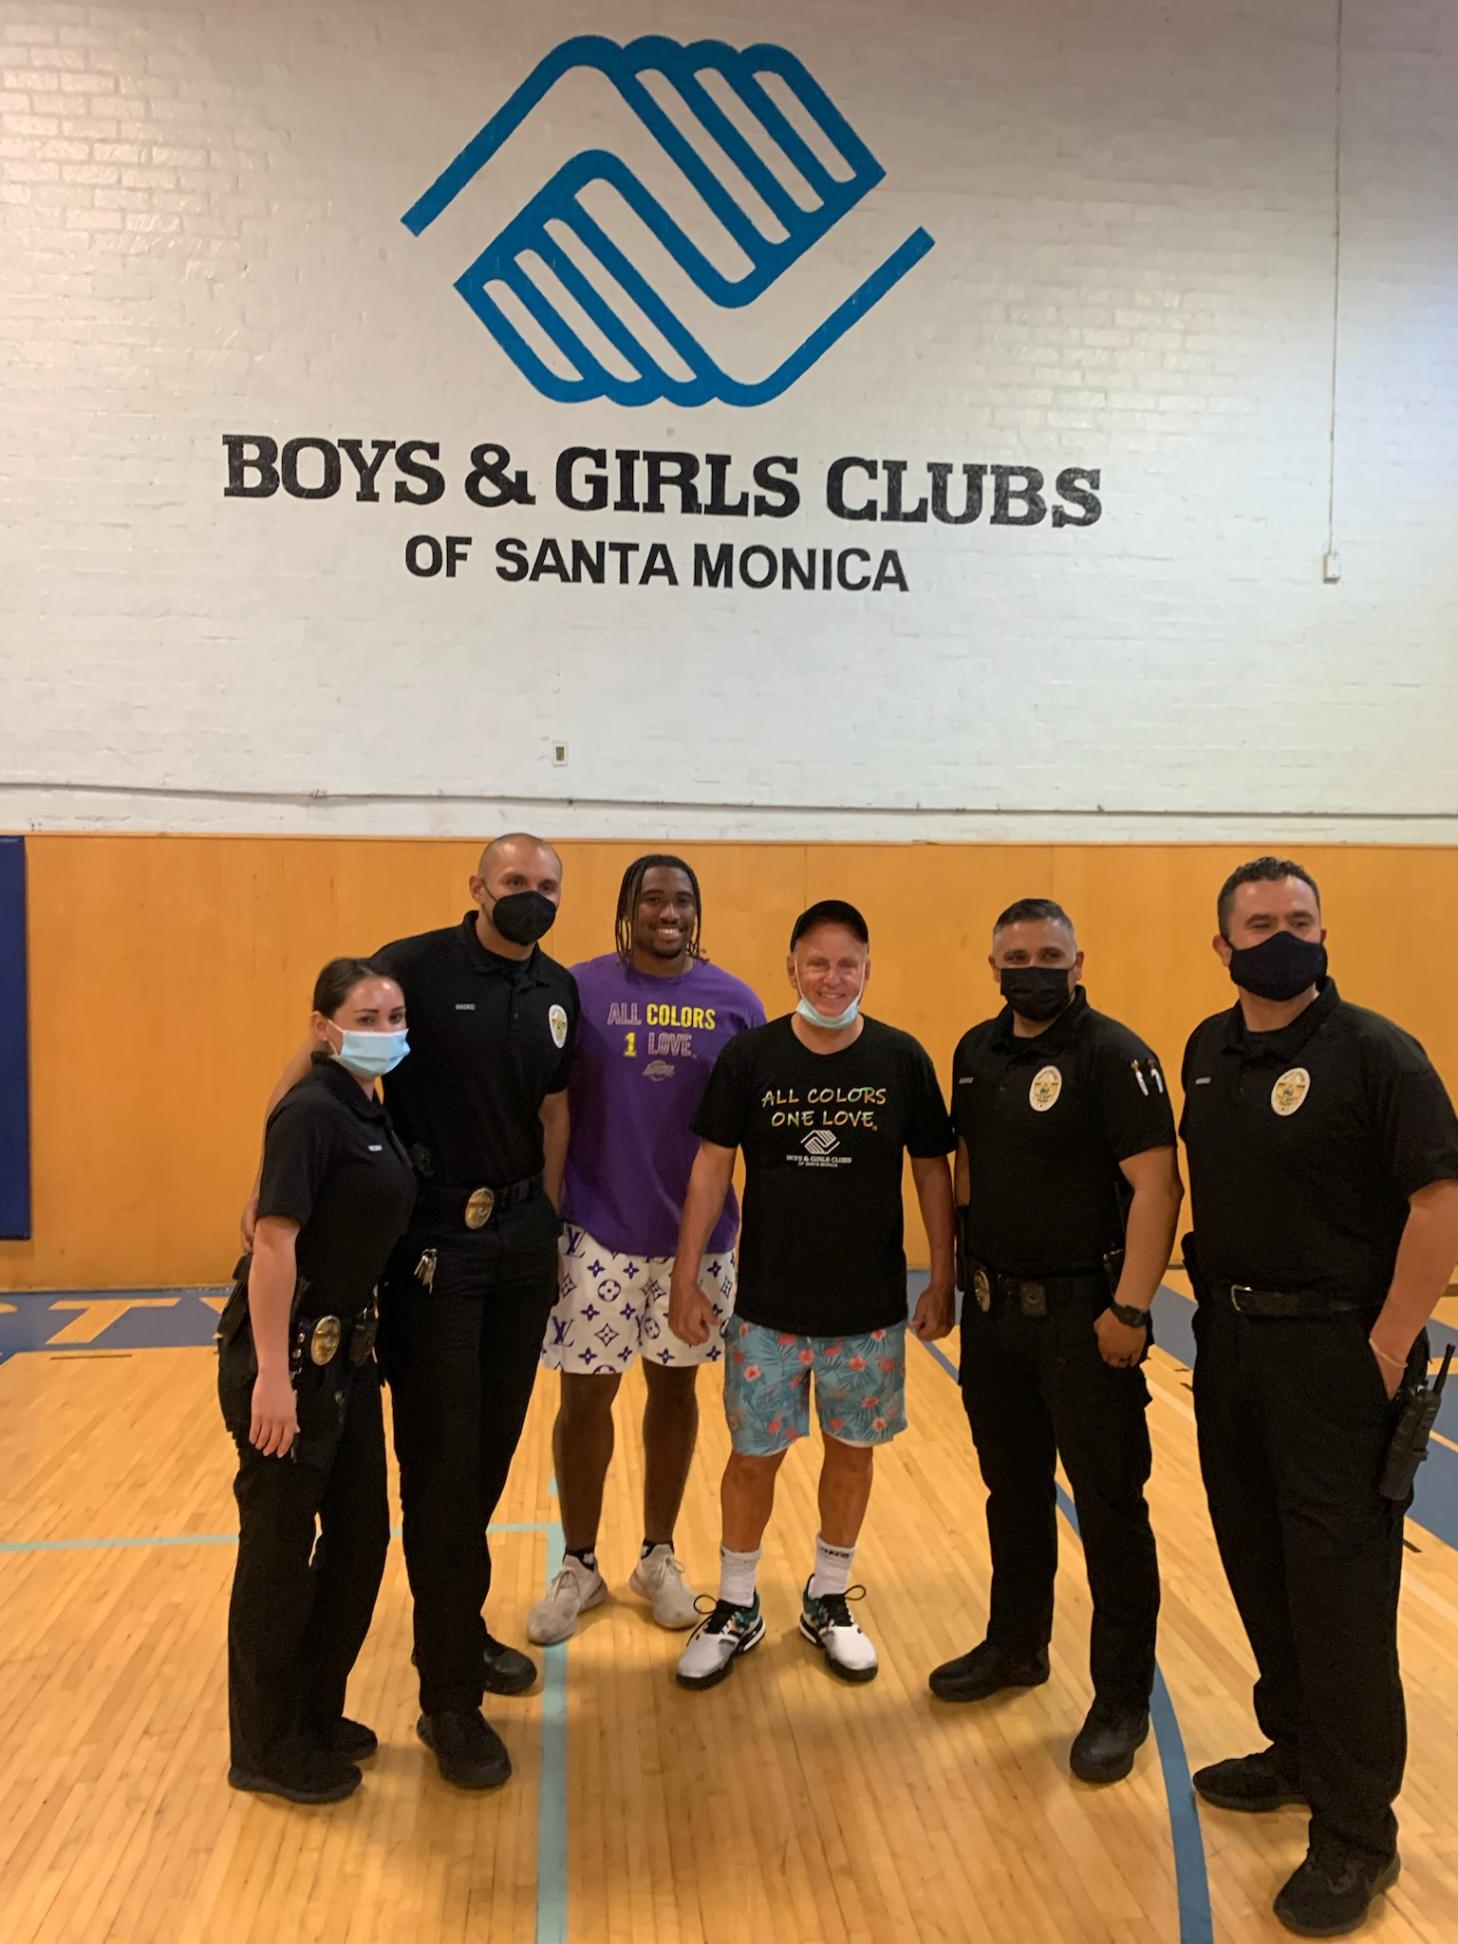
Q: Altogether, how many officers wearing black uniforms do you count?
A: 4